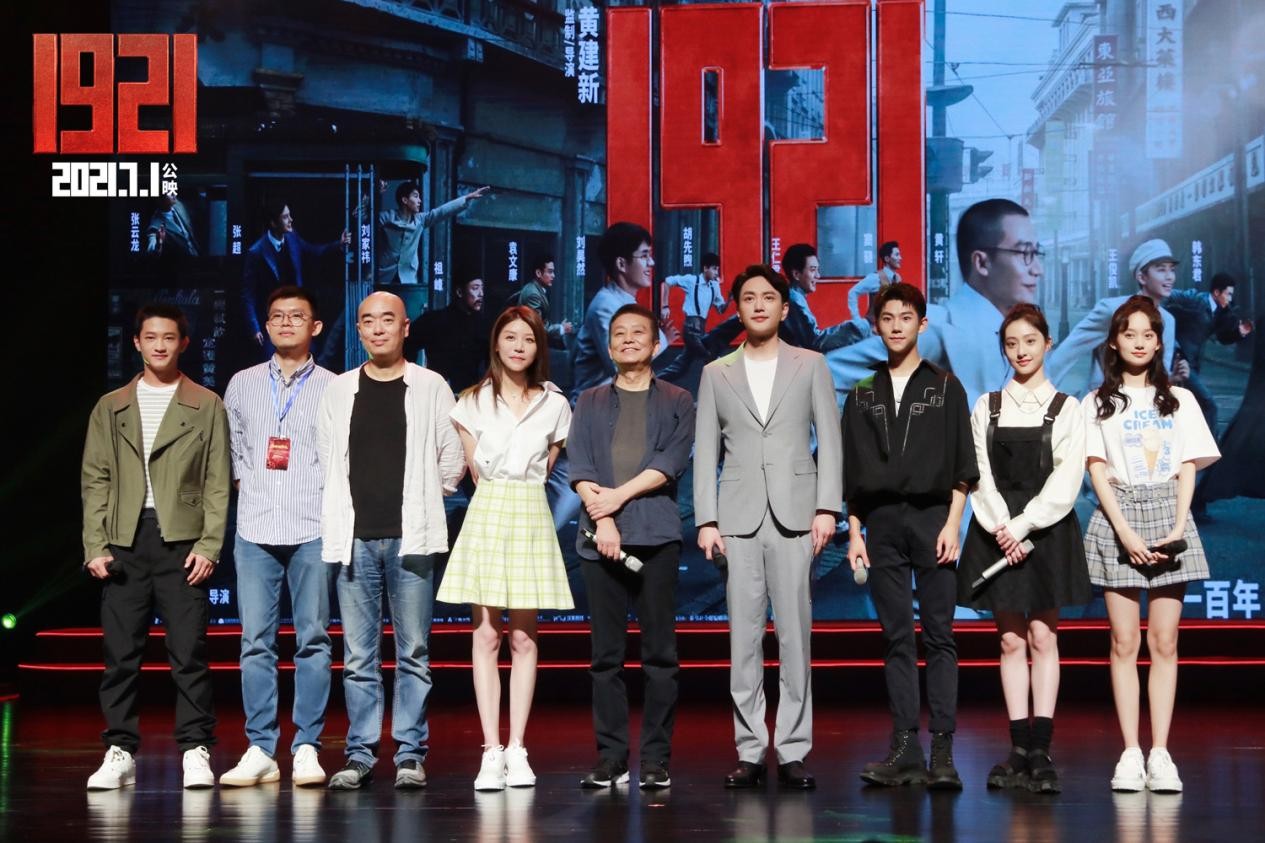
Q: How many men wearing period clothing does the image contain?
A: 12